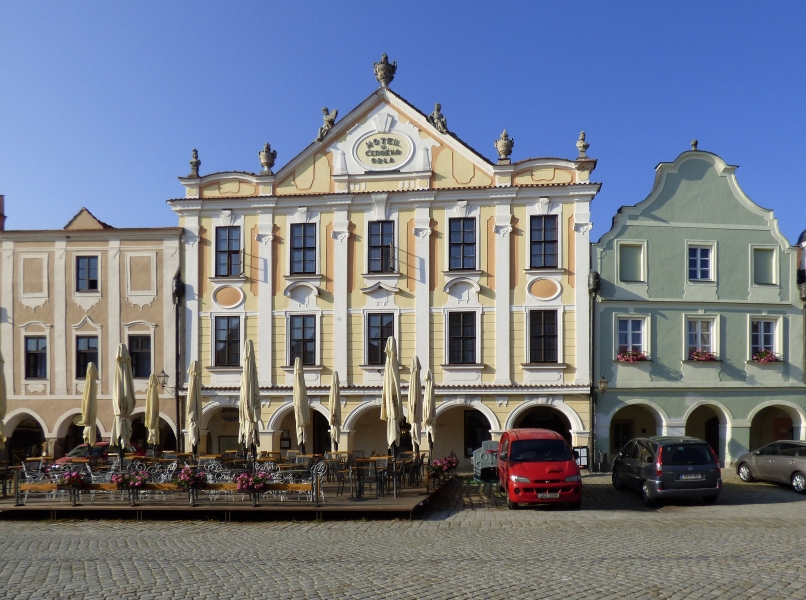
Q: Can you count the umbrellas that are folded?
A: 11